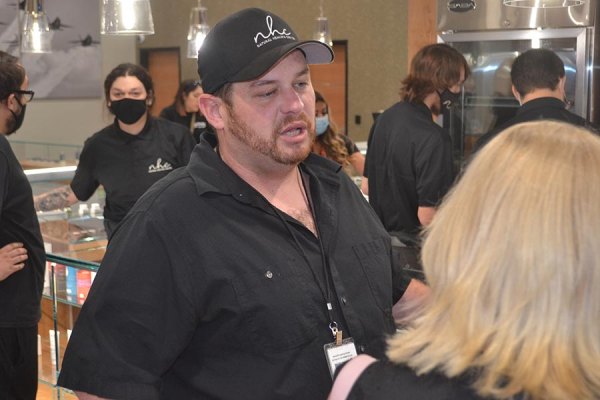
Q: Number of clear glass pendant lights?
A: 5